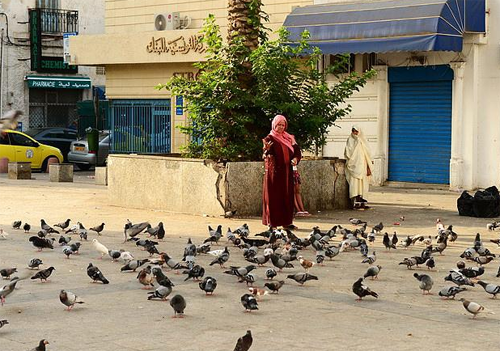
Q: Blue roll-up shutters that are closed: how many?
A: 1